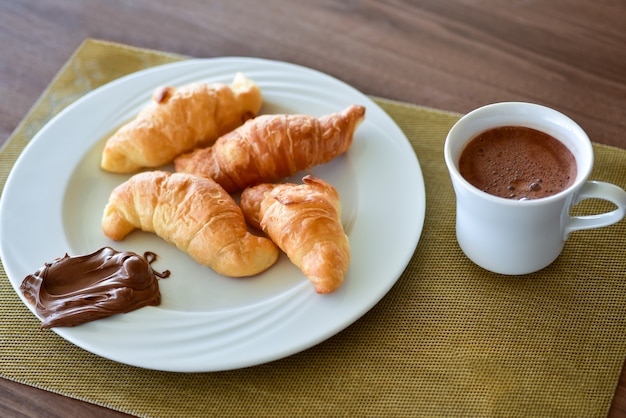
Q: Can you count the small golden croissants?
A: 4